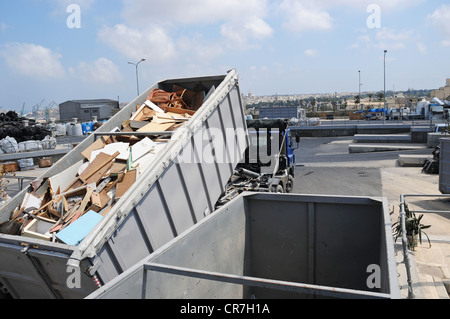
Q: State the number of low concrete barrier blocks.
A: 3